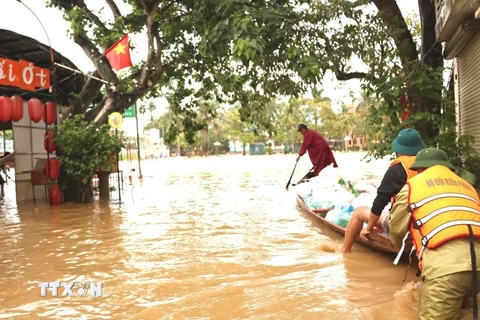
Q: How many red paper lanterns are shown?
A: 7